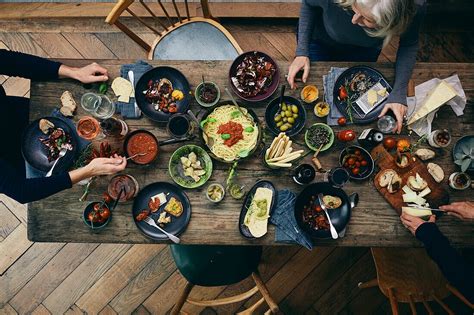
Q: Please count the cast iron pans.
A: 2